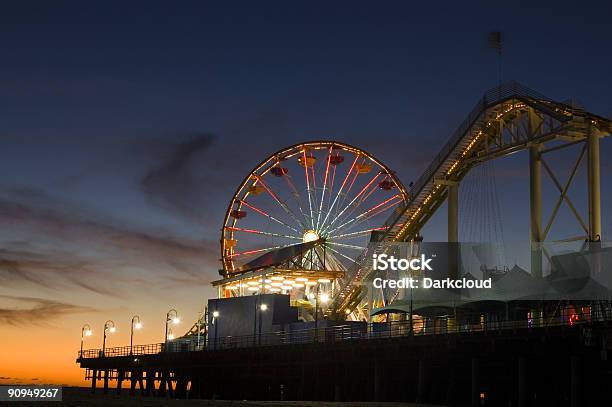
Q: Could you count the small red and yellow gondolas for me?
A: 8